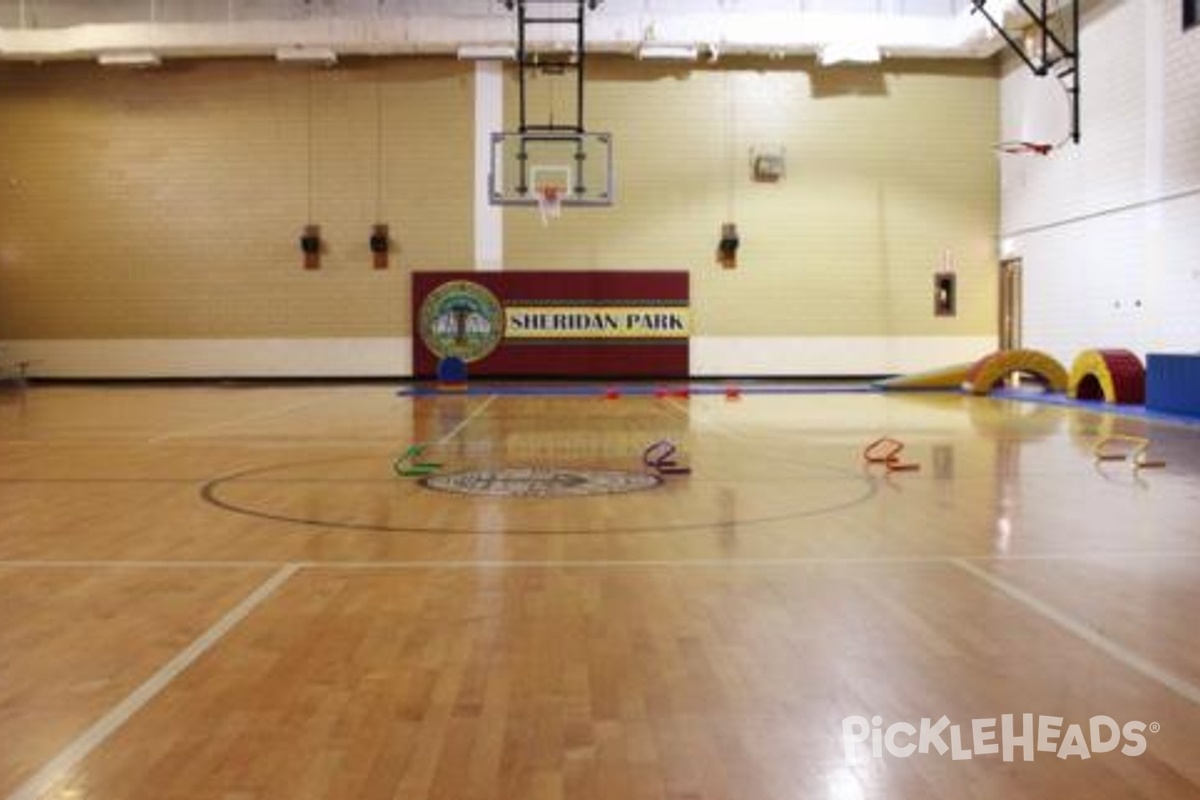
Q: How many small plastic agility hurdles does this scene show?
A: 4